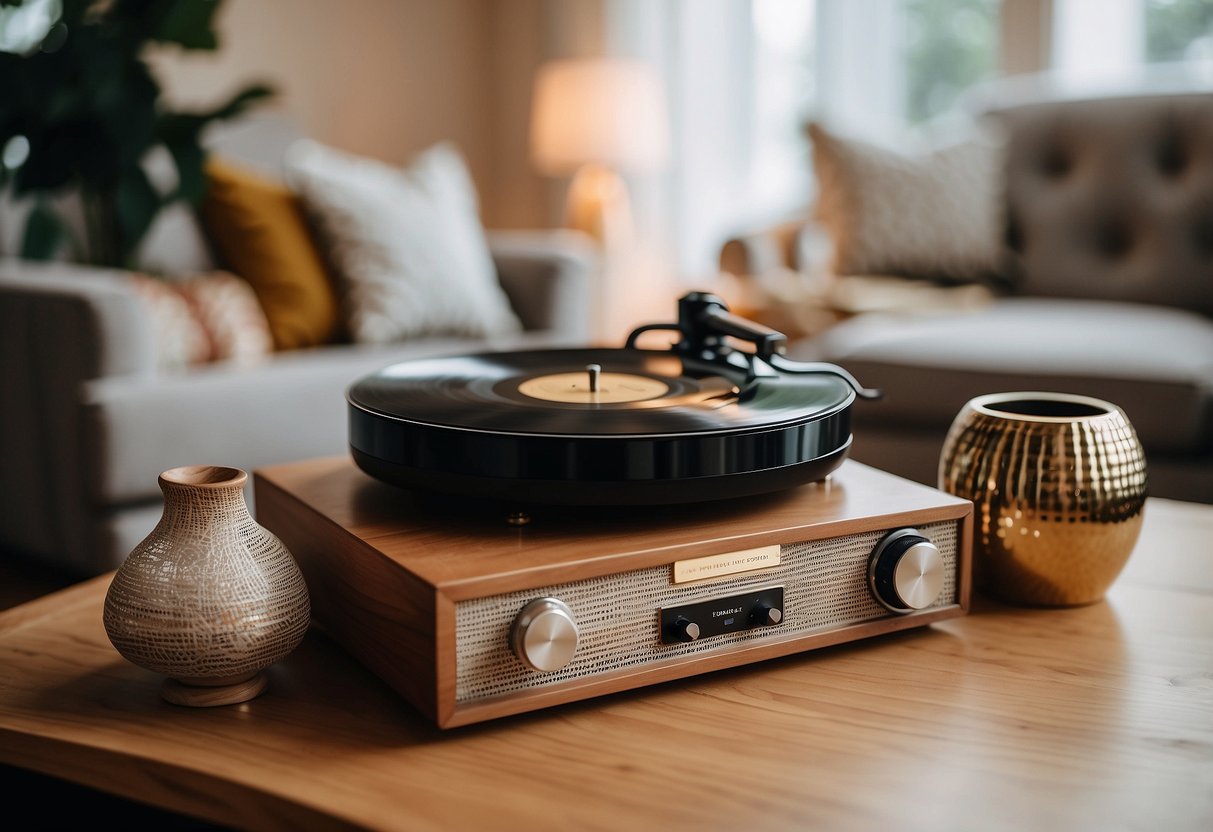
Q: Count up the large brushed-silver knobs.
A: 2